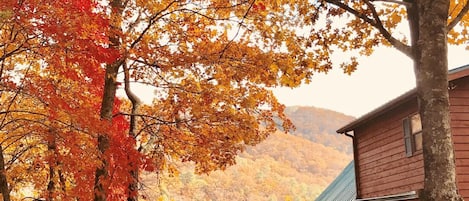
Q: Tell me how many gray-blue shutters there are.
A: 1